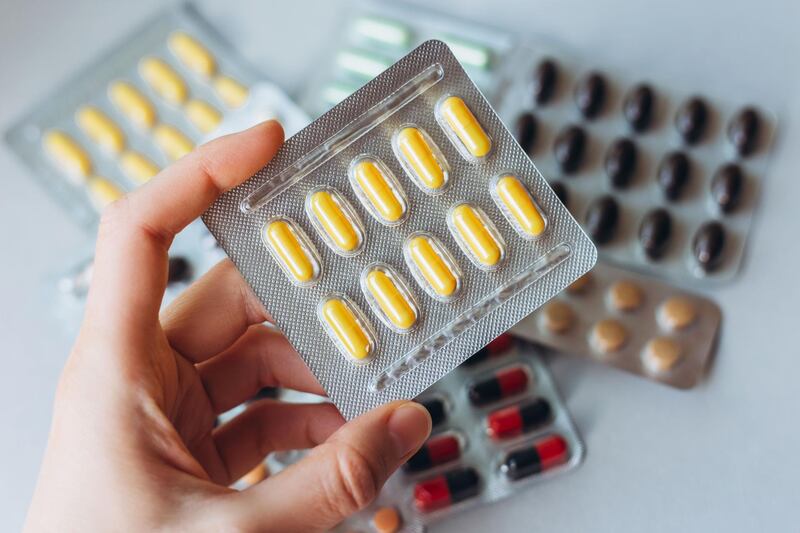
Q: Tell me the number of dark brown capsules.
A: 14